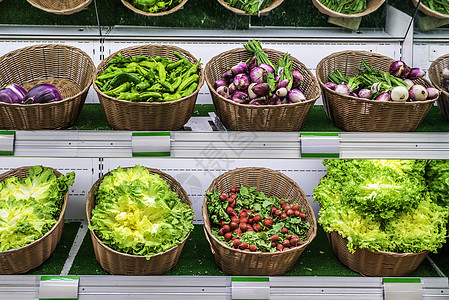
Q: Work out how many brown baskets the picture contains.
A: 14